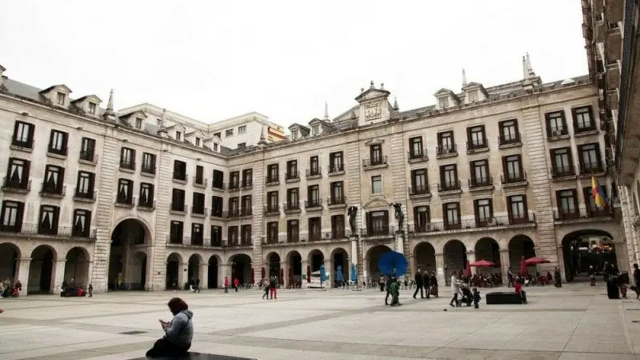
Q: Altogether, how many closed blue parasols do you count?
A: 3